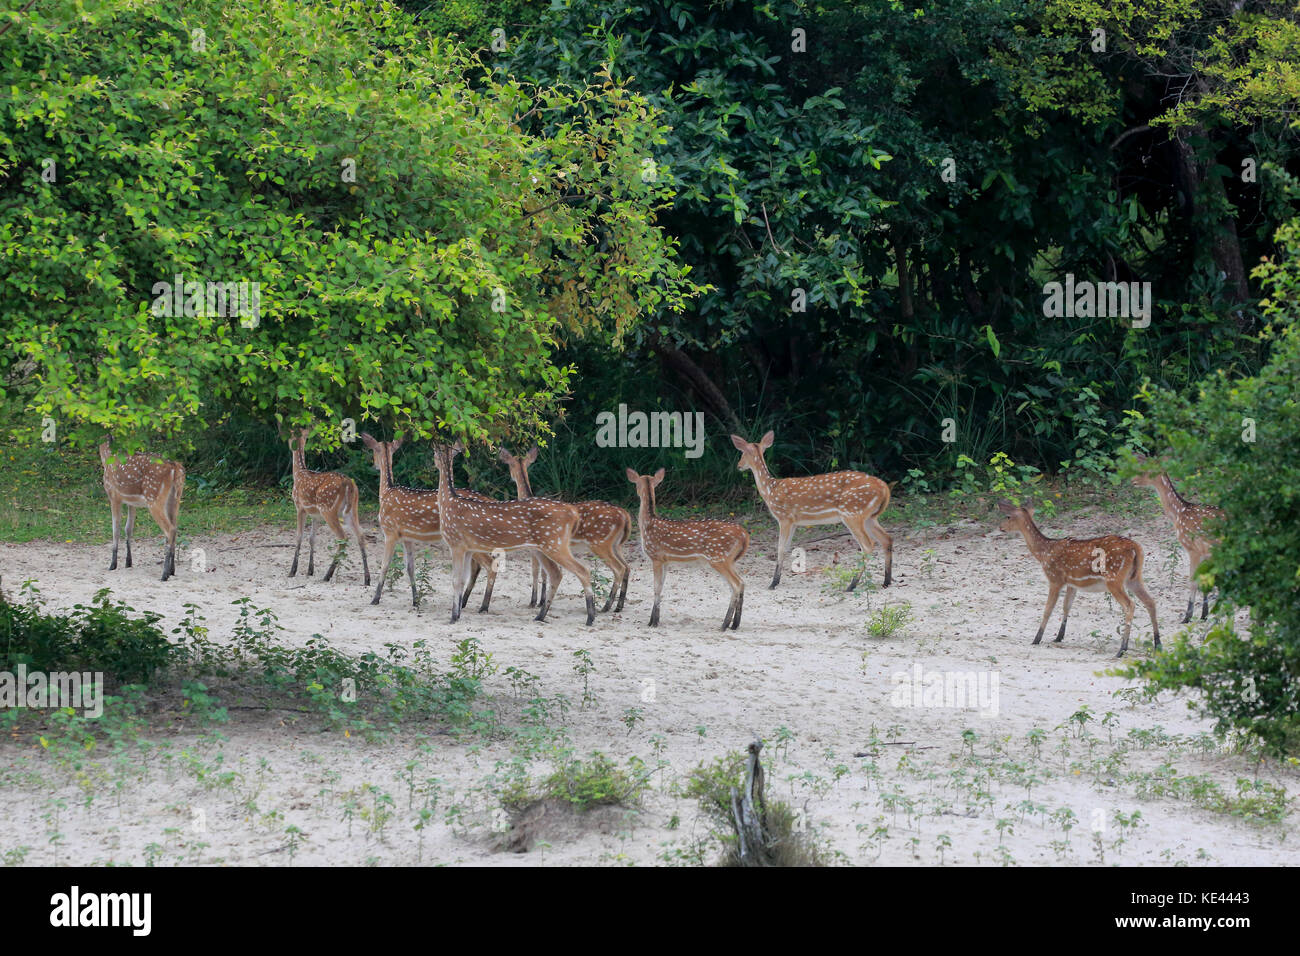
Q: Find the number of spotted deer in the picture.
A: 9